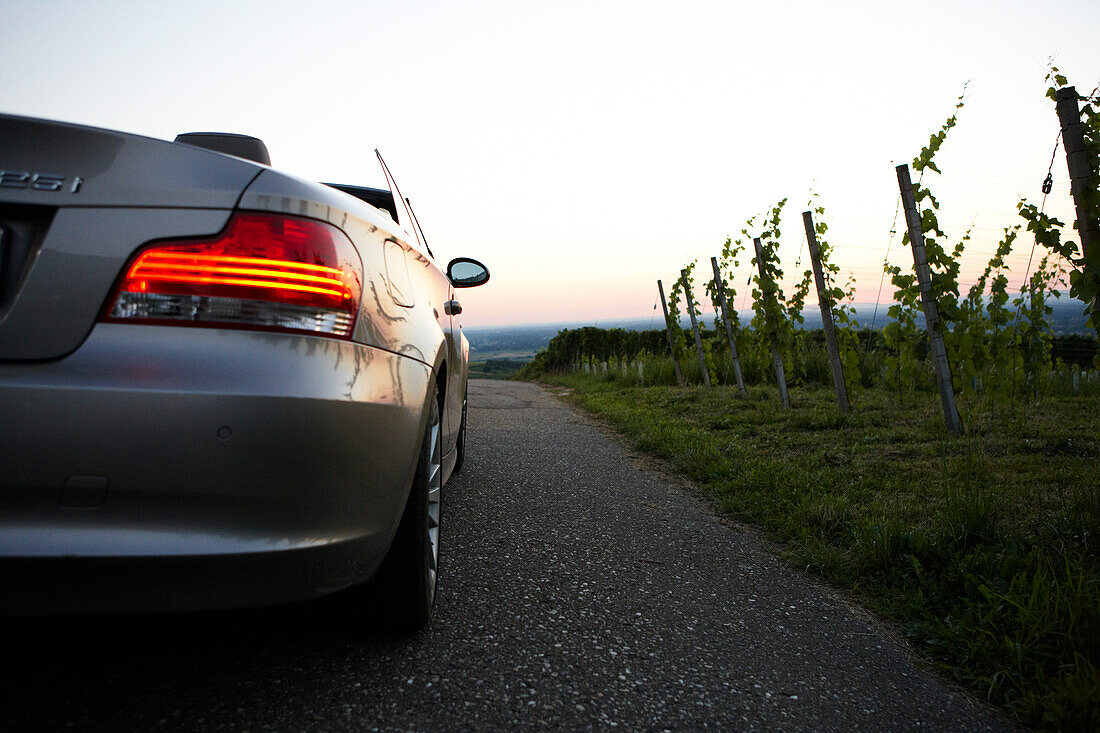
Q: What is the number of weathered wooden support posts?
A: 7